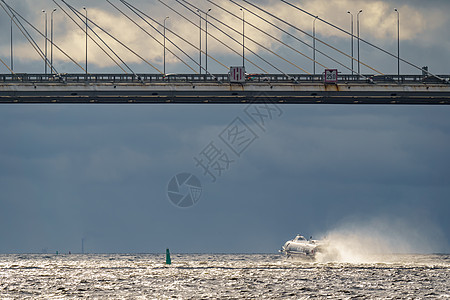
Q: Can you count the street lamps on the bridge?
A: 12